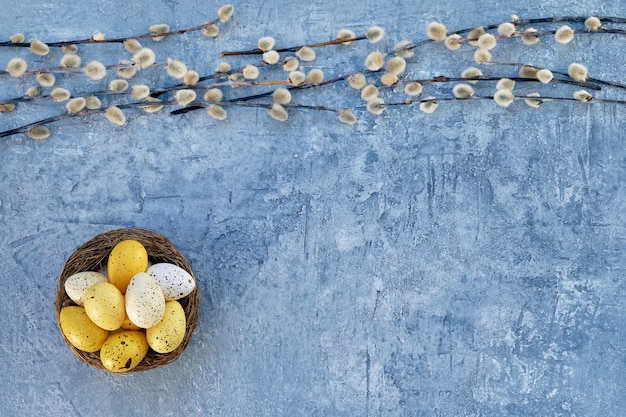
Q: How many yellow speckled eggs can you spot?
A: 6